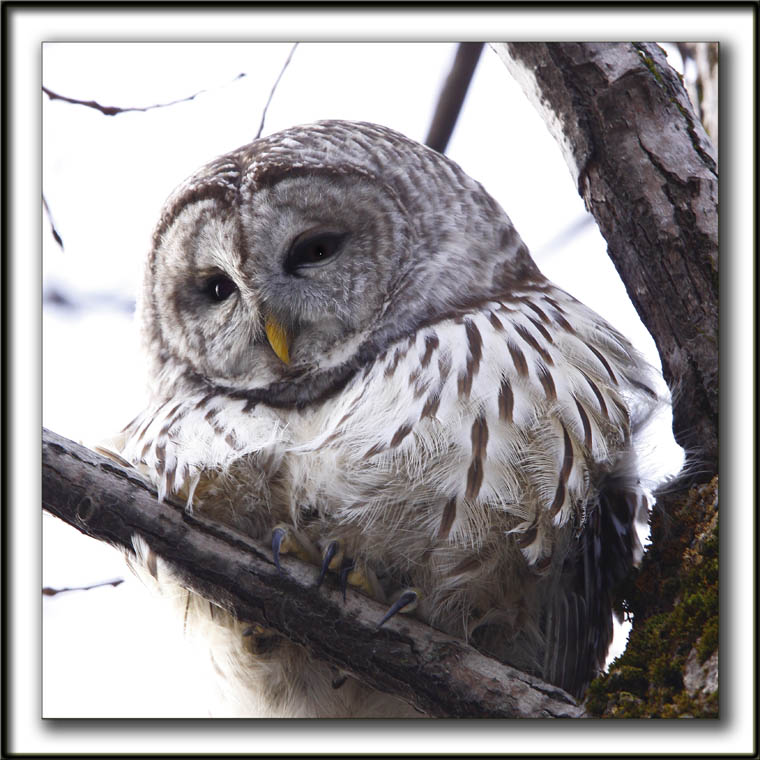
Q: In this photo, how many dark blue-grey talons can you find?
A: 4